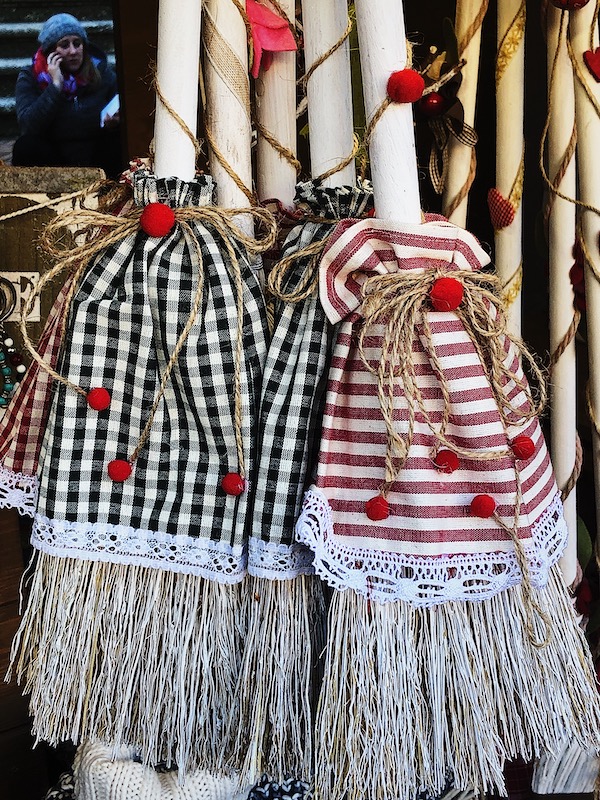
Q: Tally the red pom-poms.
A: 10